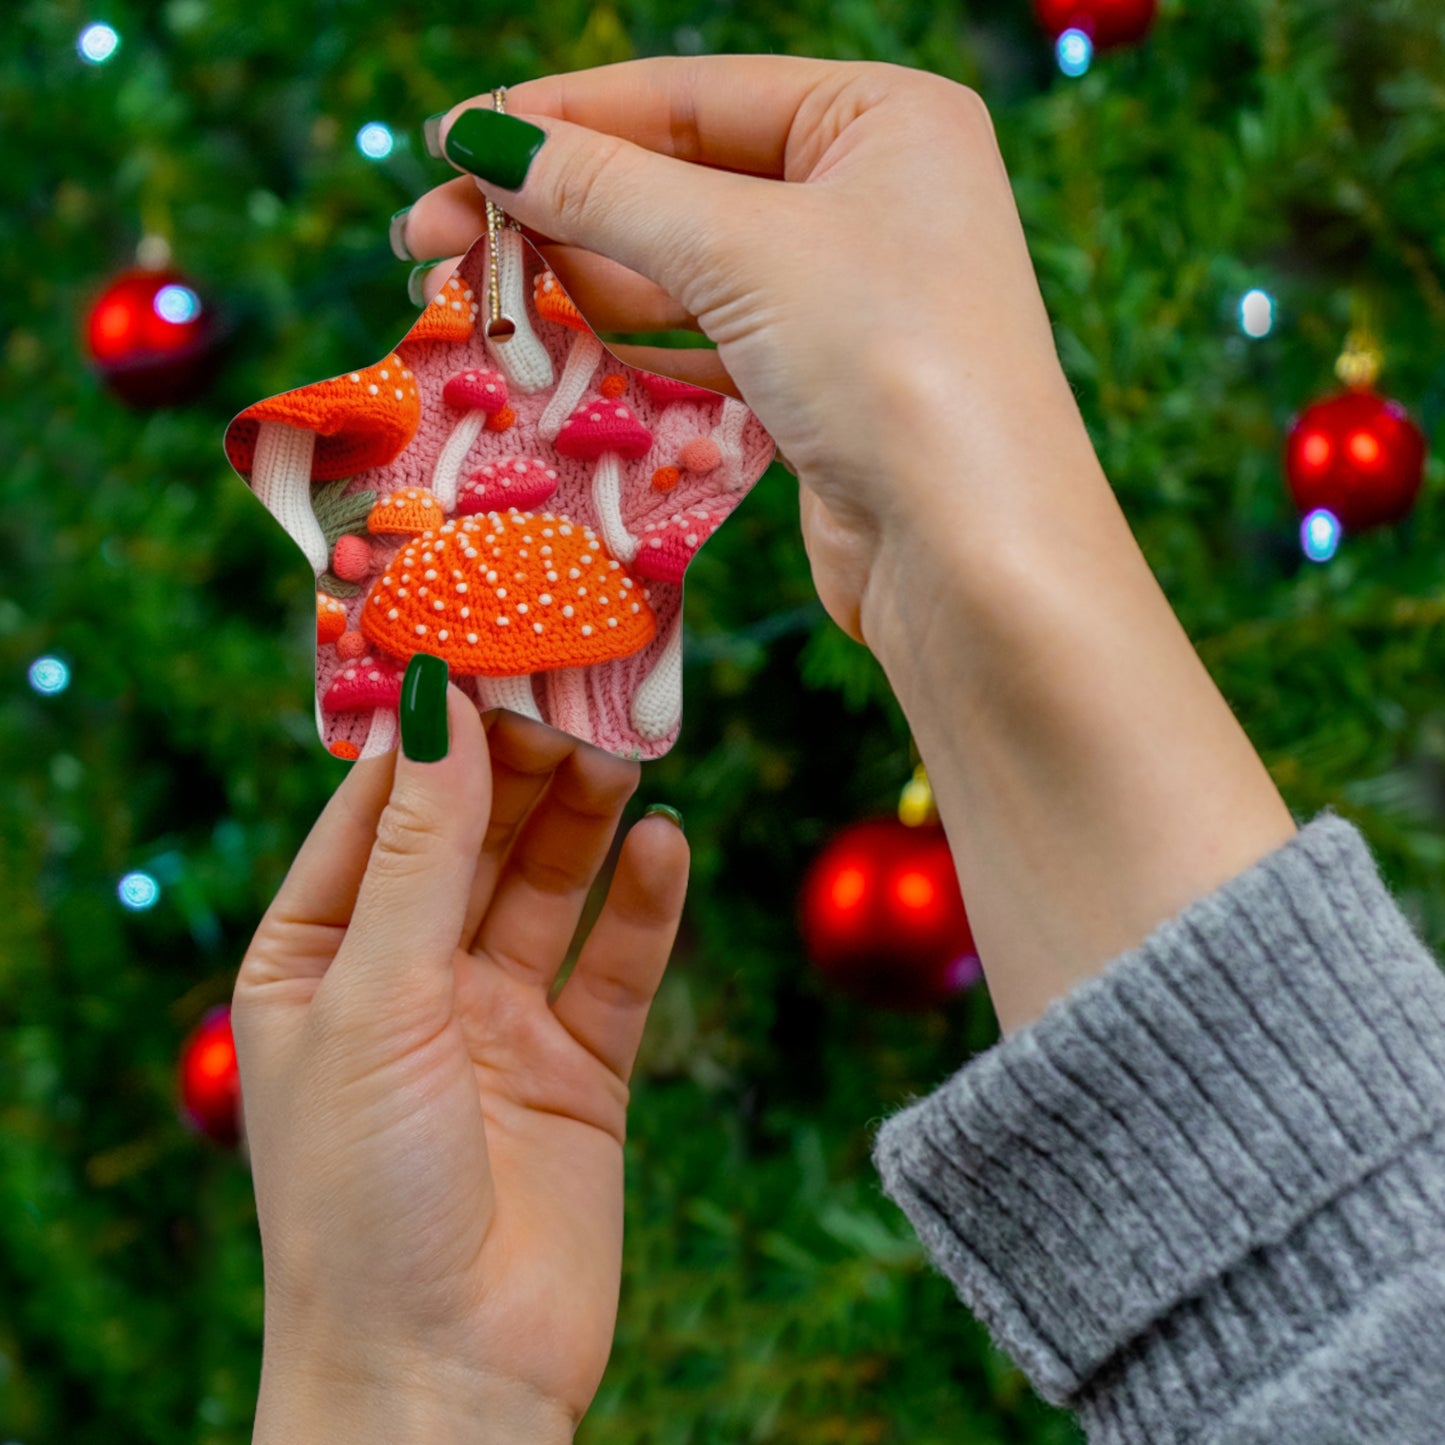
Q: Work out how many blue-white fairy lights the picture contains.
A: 8